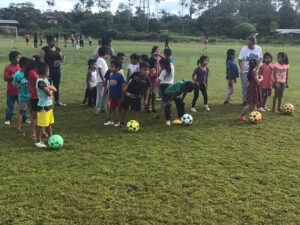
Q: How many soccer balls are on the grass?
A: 5